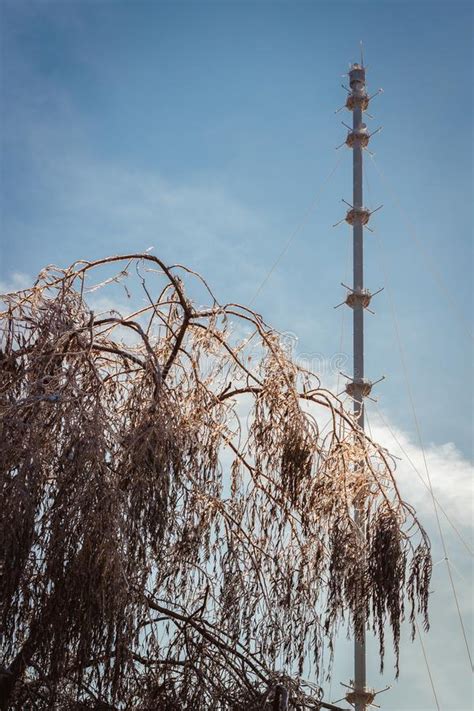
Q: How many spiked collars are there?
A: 6